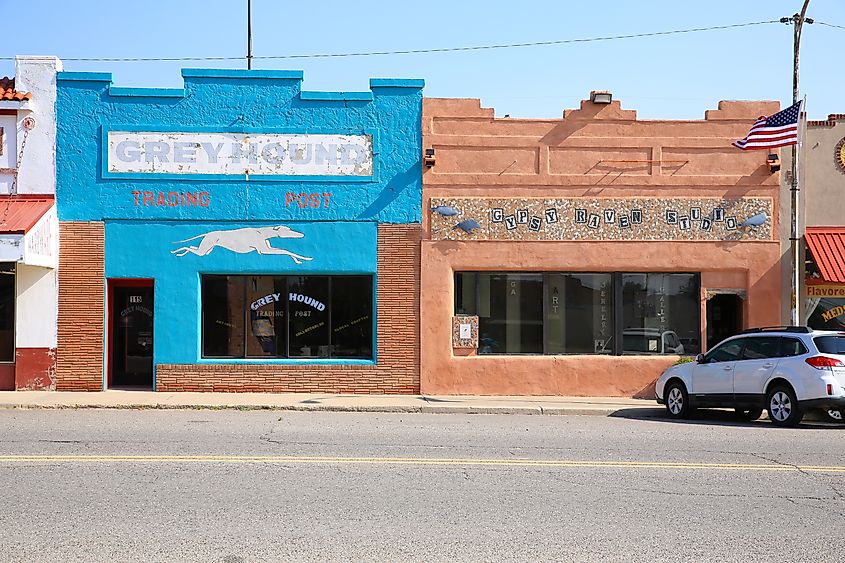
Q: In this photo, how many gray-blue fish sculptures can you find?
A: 3